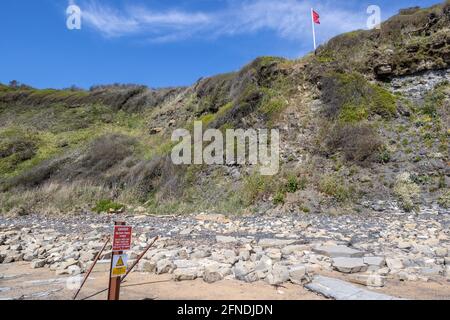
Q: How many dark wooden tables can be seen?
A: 0